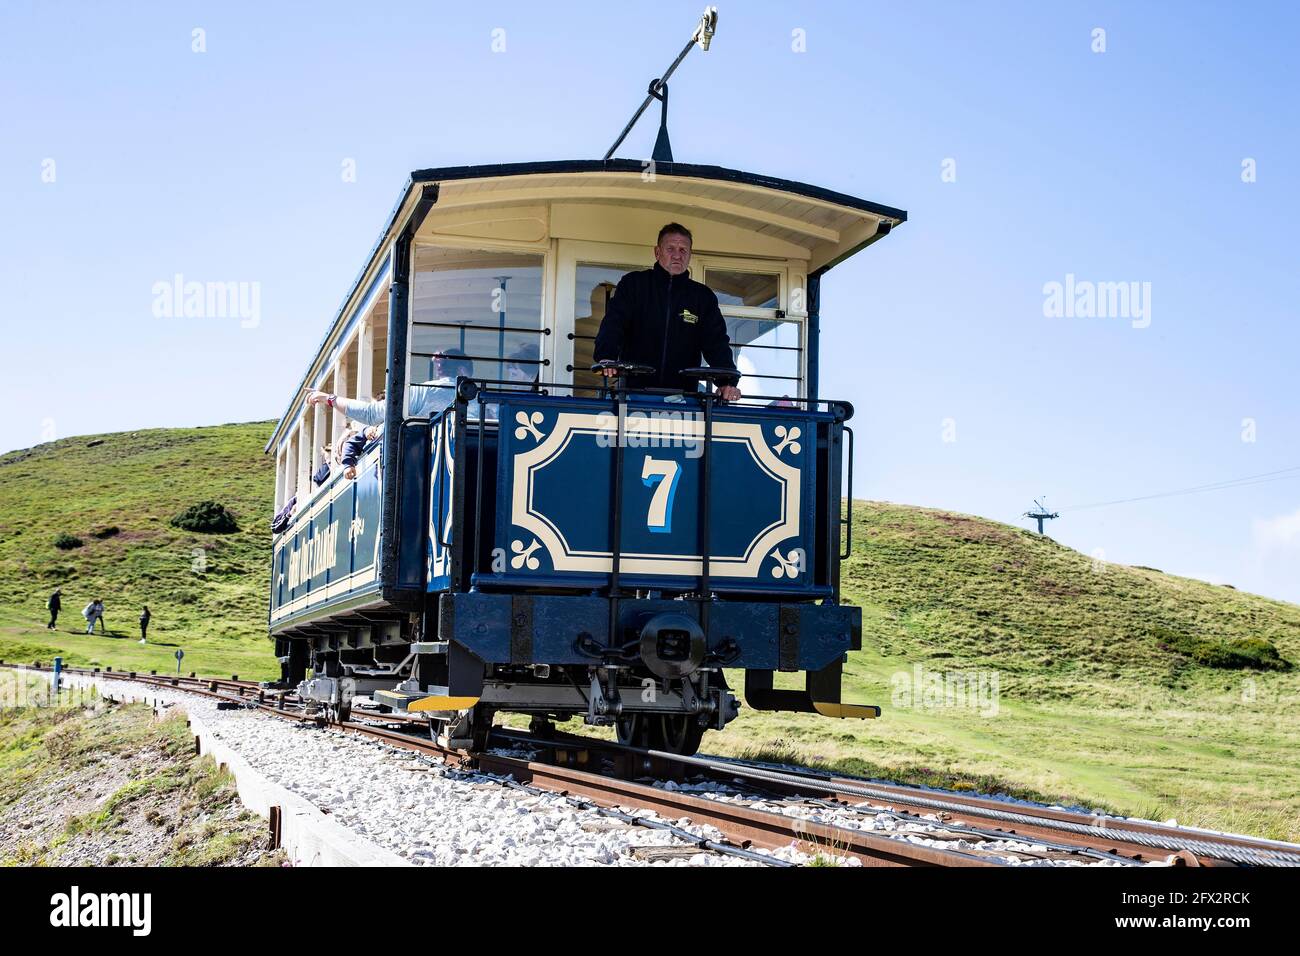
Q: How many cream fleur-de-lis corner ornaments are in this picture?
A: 4